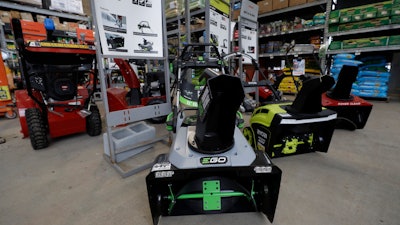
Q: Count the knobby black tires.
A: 2